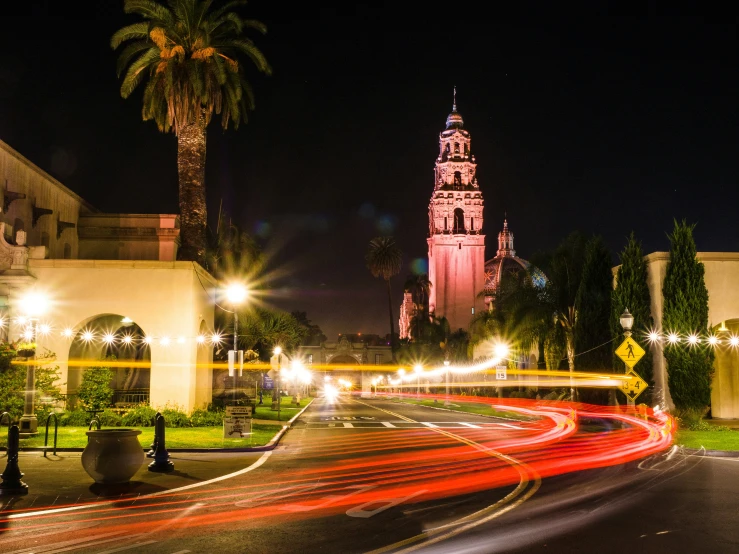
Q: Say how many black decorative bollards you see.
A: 3